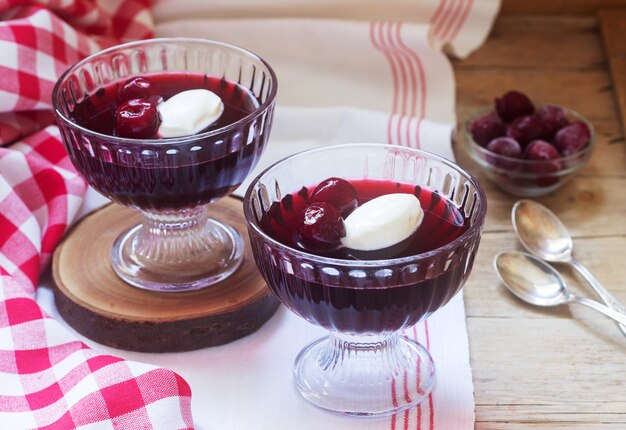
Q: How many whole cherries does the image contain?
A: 11